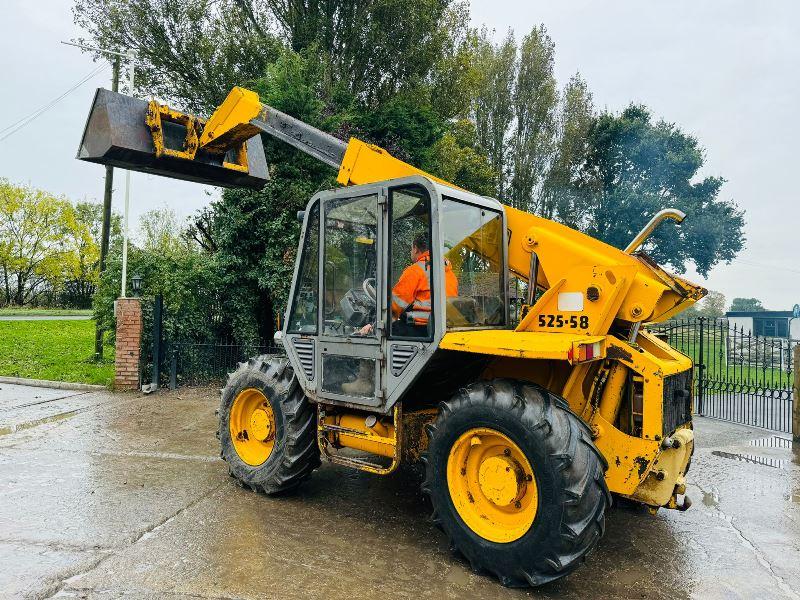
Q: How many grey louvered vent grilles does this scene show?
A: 2